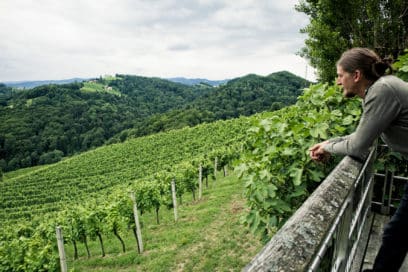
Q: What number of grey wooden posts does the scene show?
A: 5